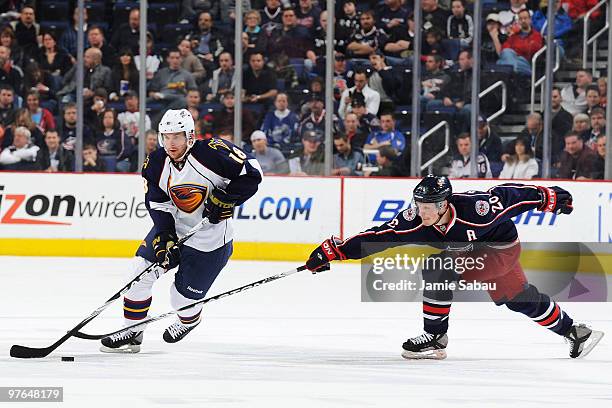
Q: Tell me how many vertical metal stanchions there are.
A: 8